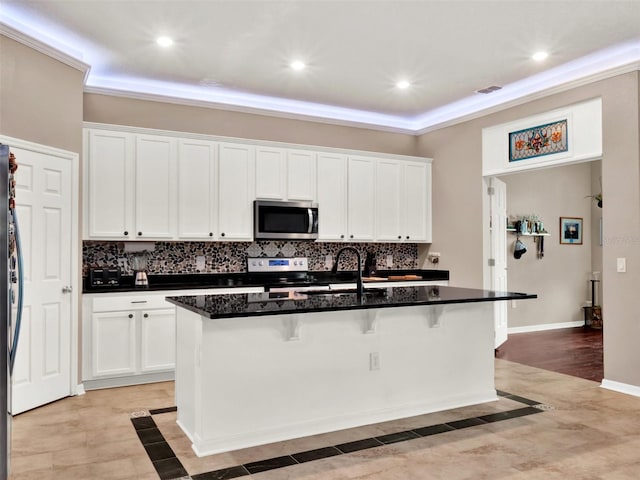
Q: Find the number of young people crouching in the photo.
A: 0